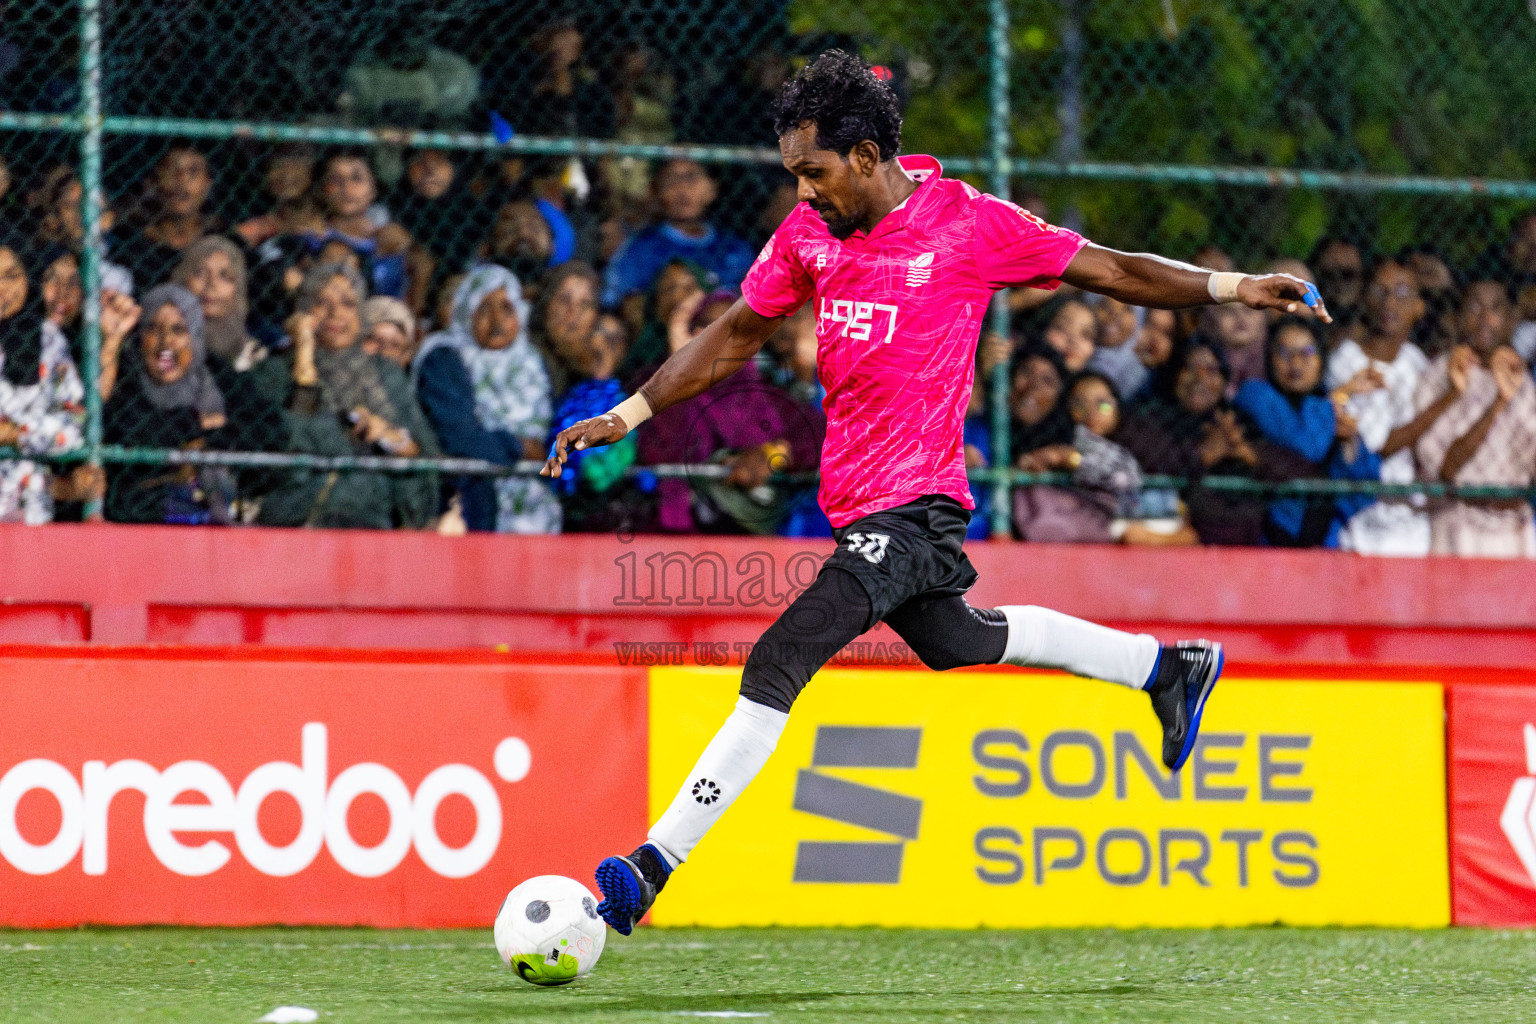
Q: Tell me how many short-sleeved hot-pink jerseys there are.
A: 1